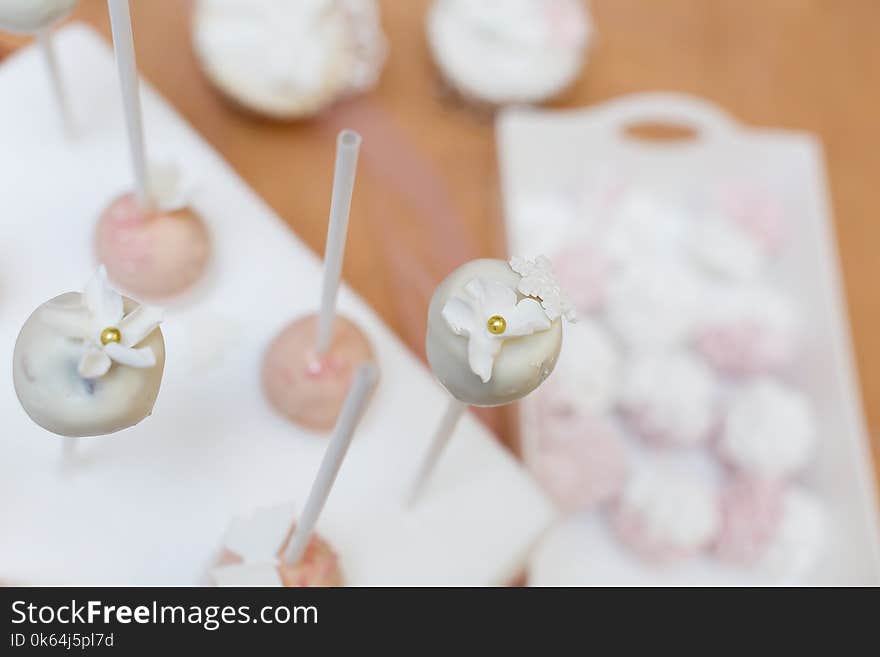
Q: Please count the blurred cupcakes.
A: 2